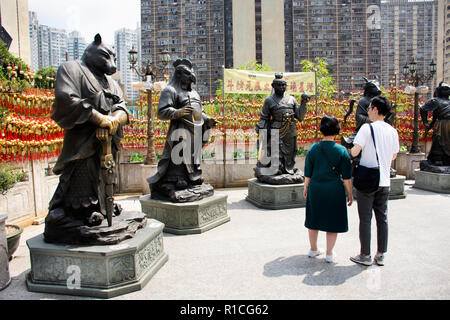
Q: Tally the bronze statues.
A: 5